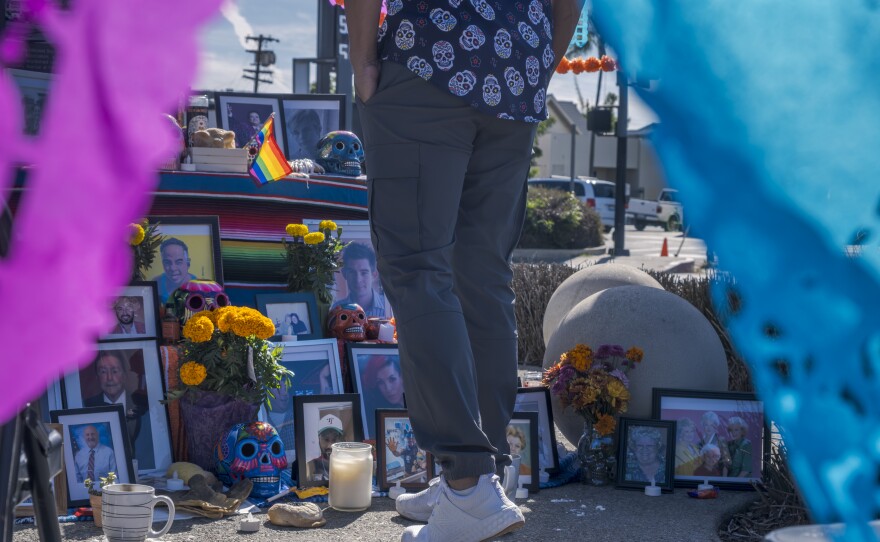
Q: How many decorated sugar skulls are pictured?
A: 4